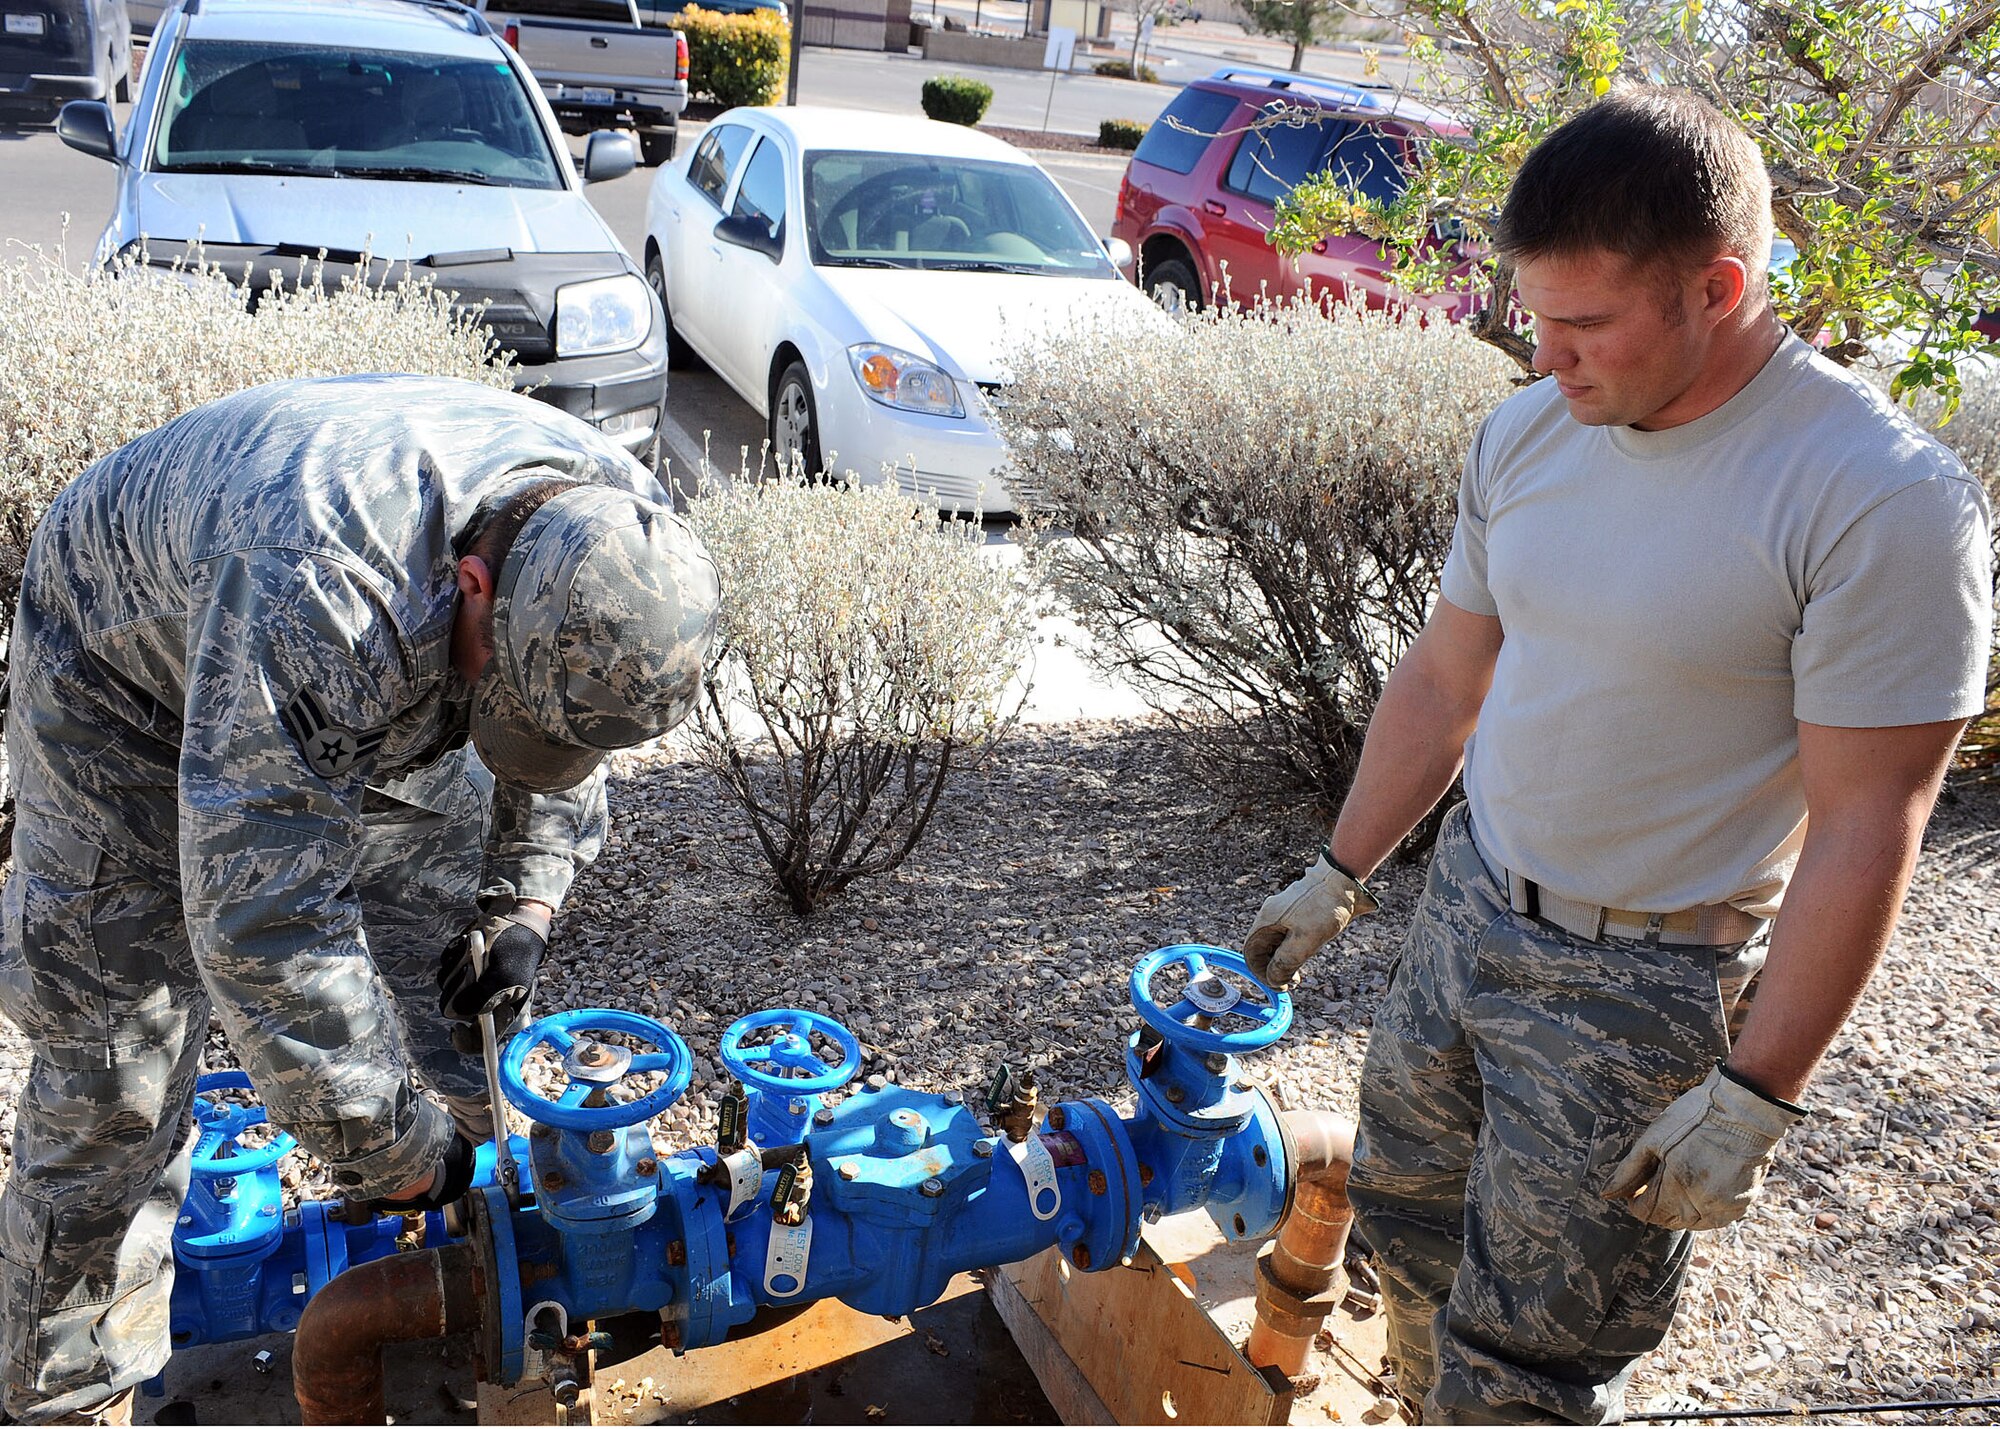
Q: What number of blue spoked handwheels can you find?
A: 4